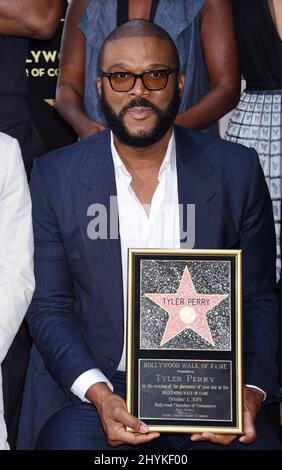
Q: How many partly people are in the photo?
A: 4